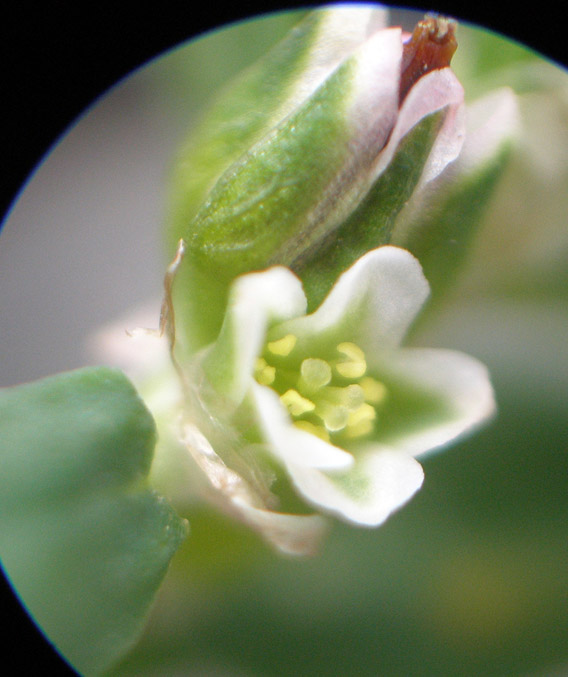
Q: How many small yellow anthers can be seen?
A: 7